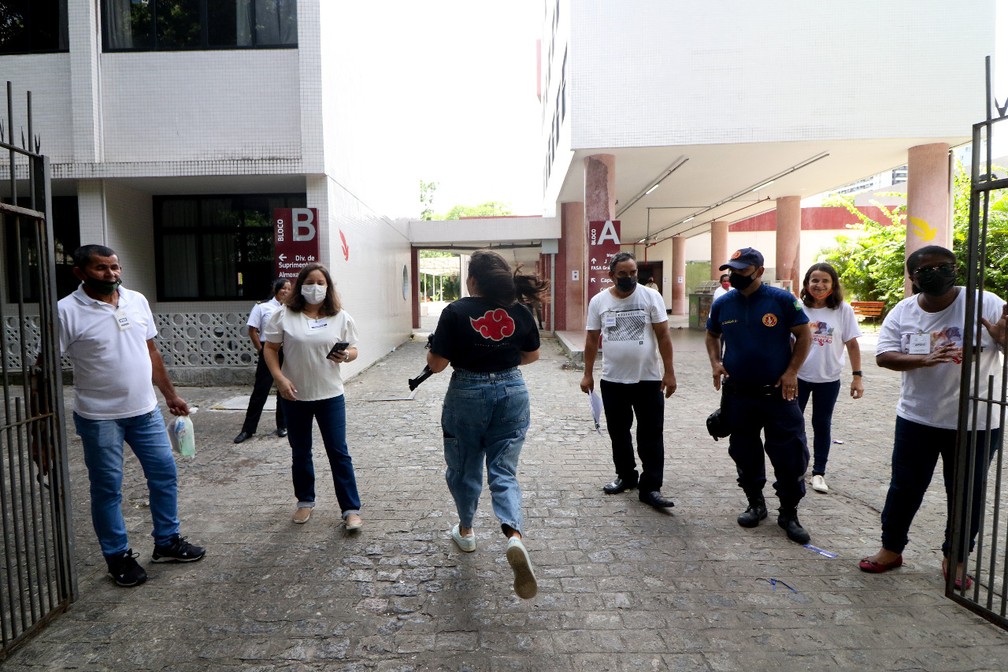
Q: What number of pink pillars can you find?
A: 6